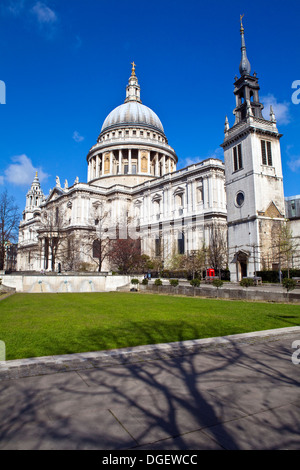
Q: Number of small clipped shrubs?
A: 8